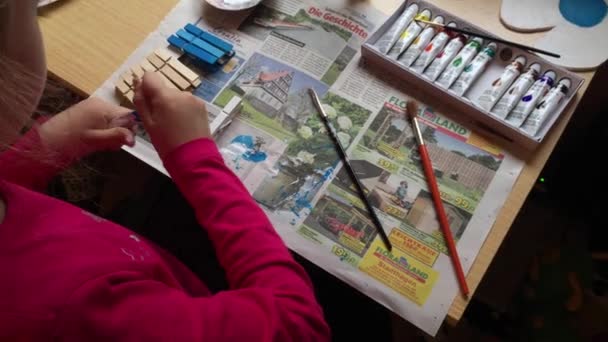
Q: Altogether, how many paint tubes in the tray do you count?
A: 11